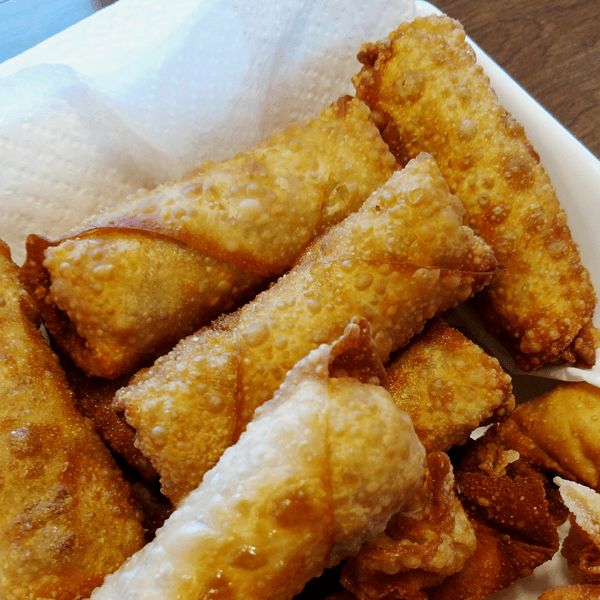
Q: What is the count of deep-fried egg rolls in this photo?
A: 6